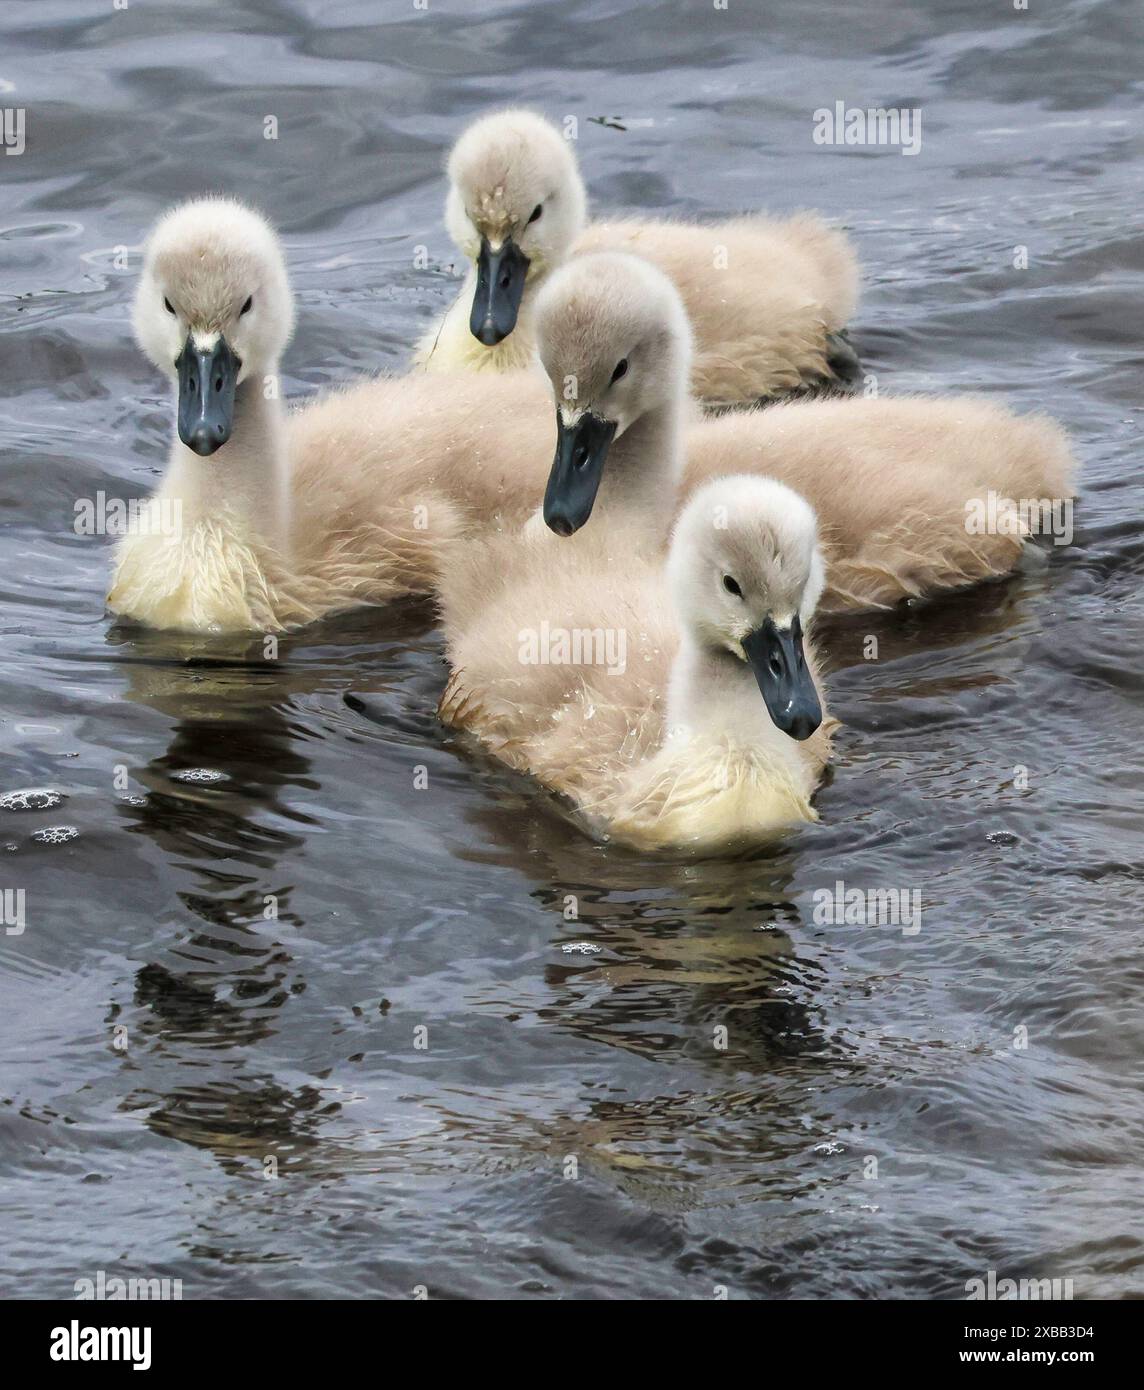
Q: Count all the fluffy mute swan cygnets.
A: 4